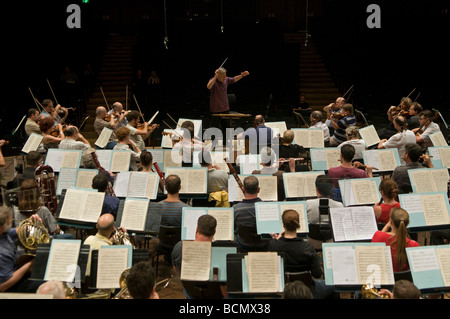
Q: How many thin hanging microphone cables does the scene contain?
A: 3